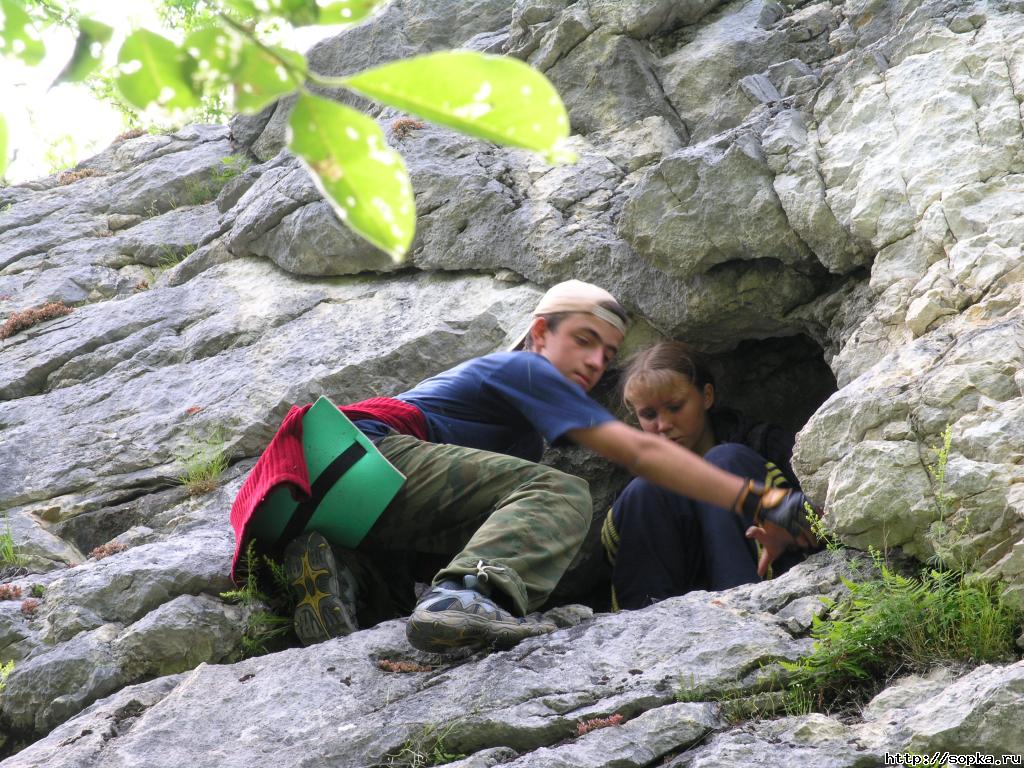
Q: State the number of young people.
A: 2